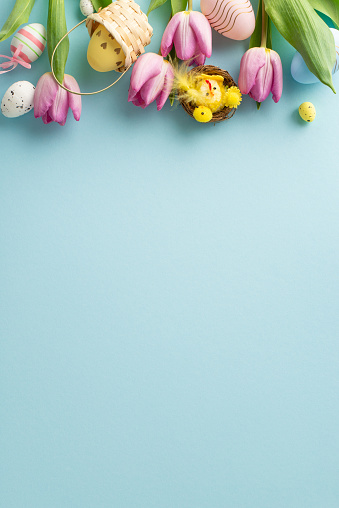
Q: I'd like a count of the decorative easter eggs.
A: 7